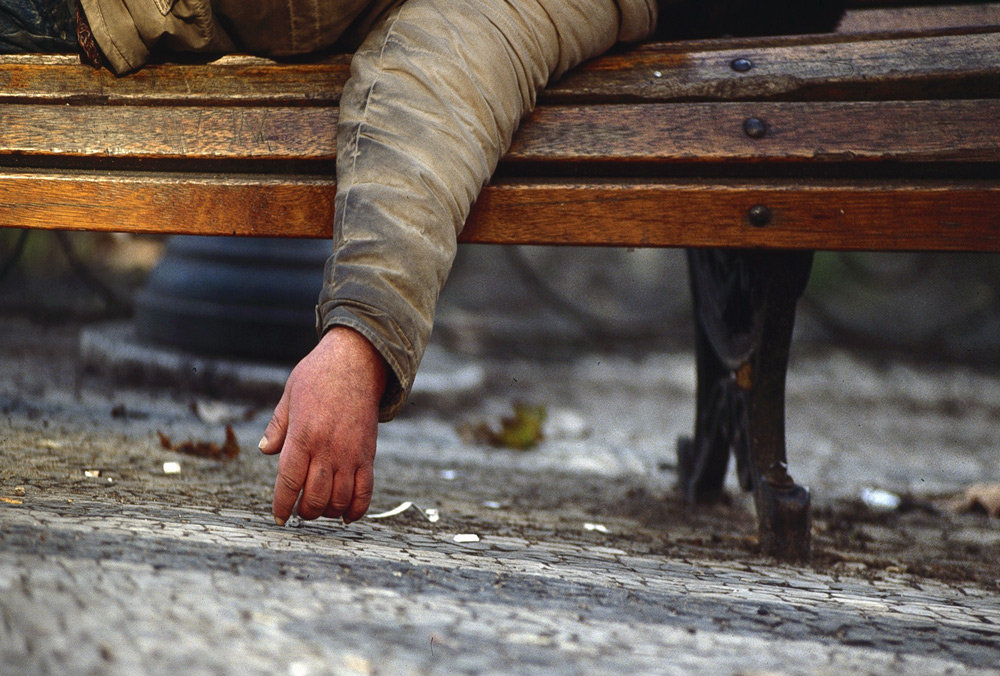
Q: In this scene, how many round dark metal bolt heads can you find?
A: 3